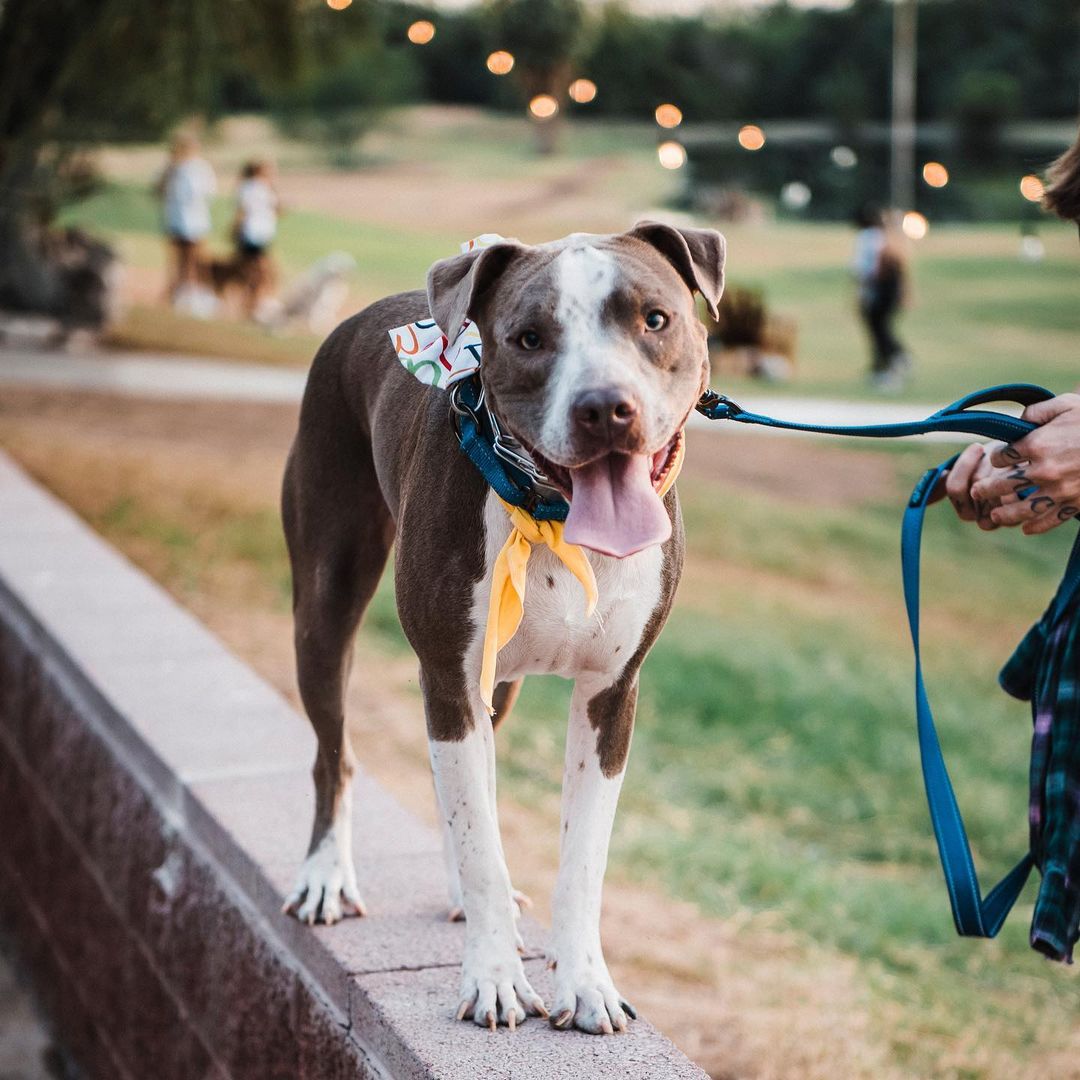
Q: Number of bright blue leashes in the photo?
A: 1